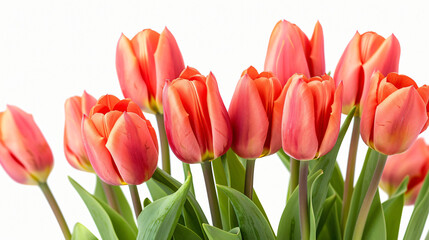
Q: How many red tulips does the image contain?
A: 11